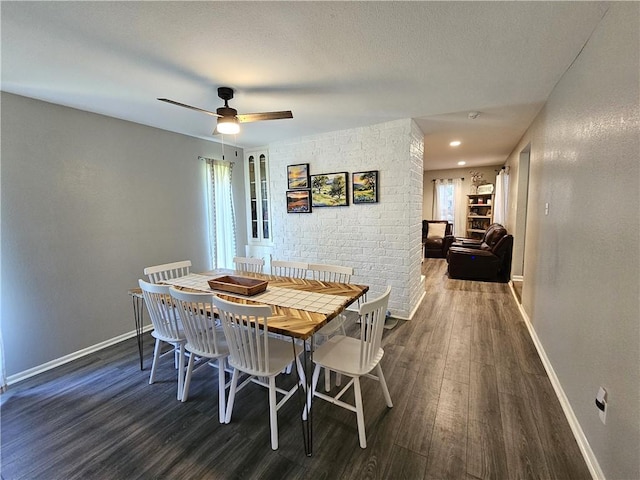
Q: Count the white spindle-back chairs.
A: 8